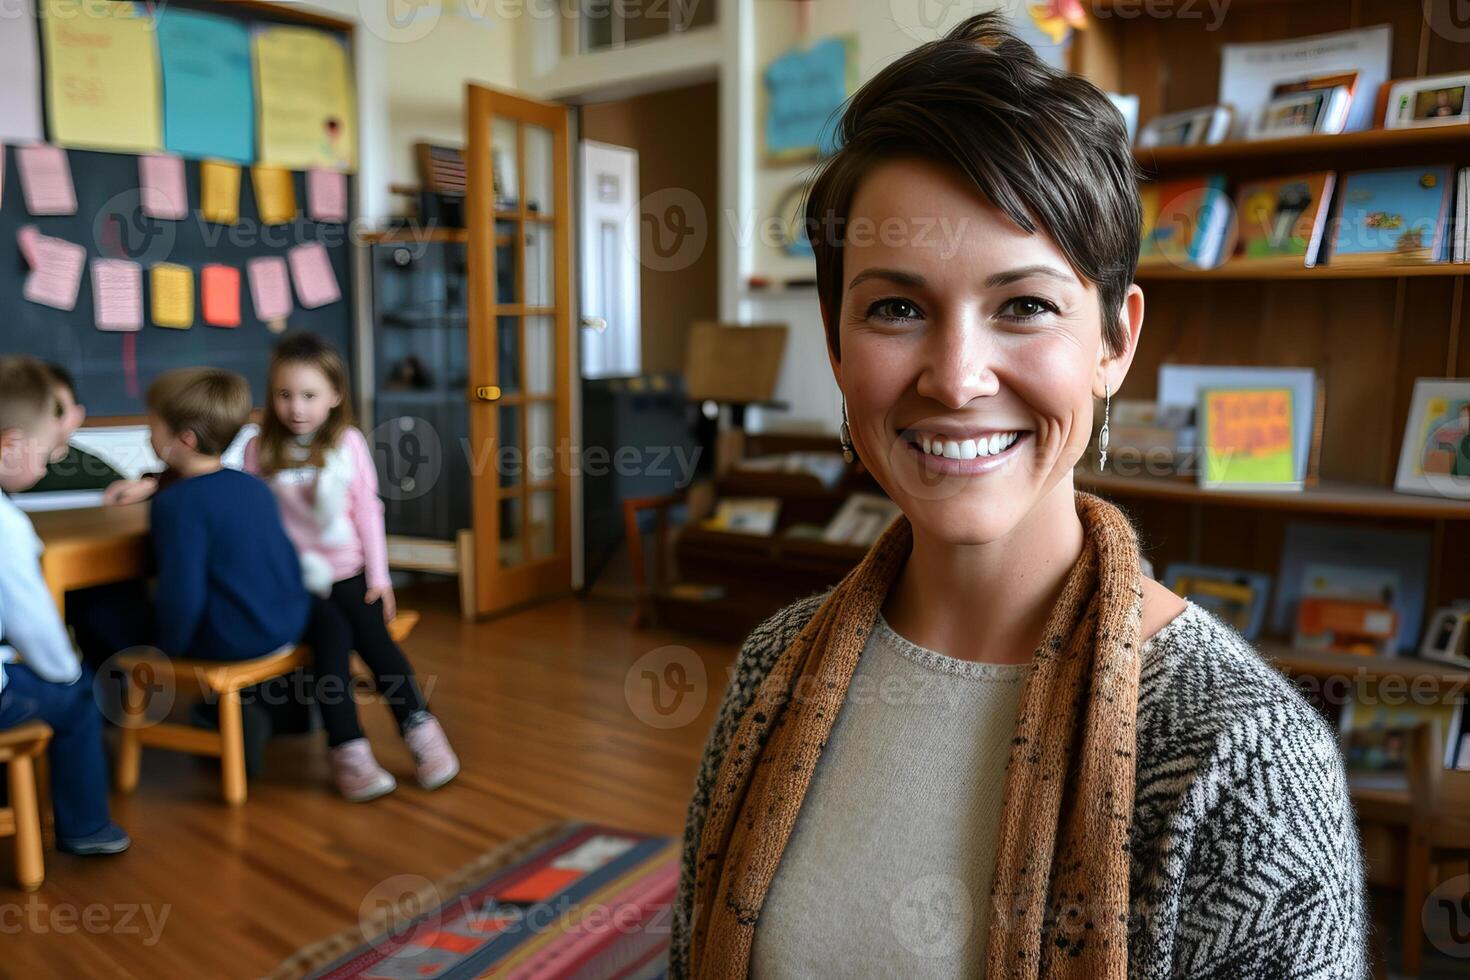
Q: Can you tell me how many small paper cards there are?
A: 11